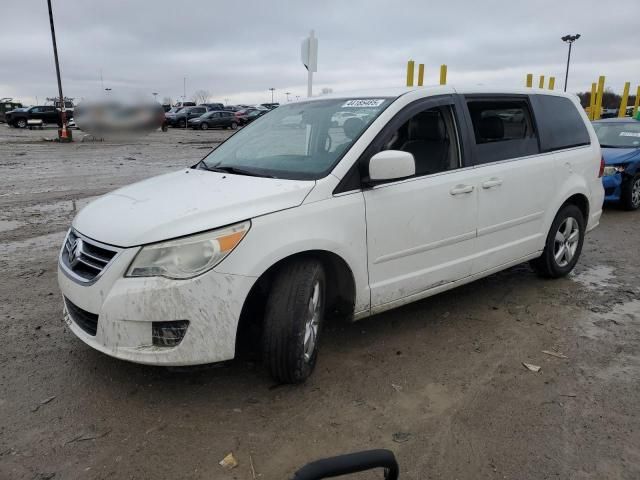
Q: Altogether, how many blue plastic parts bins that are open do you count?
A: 0